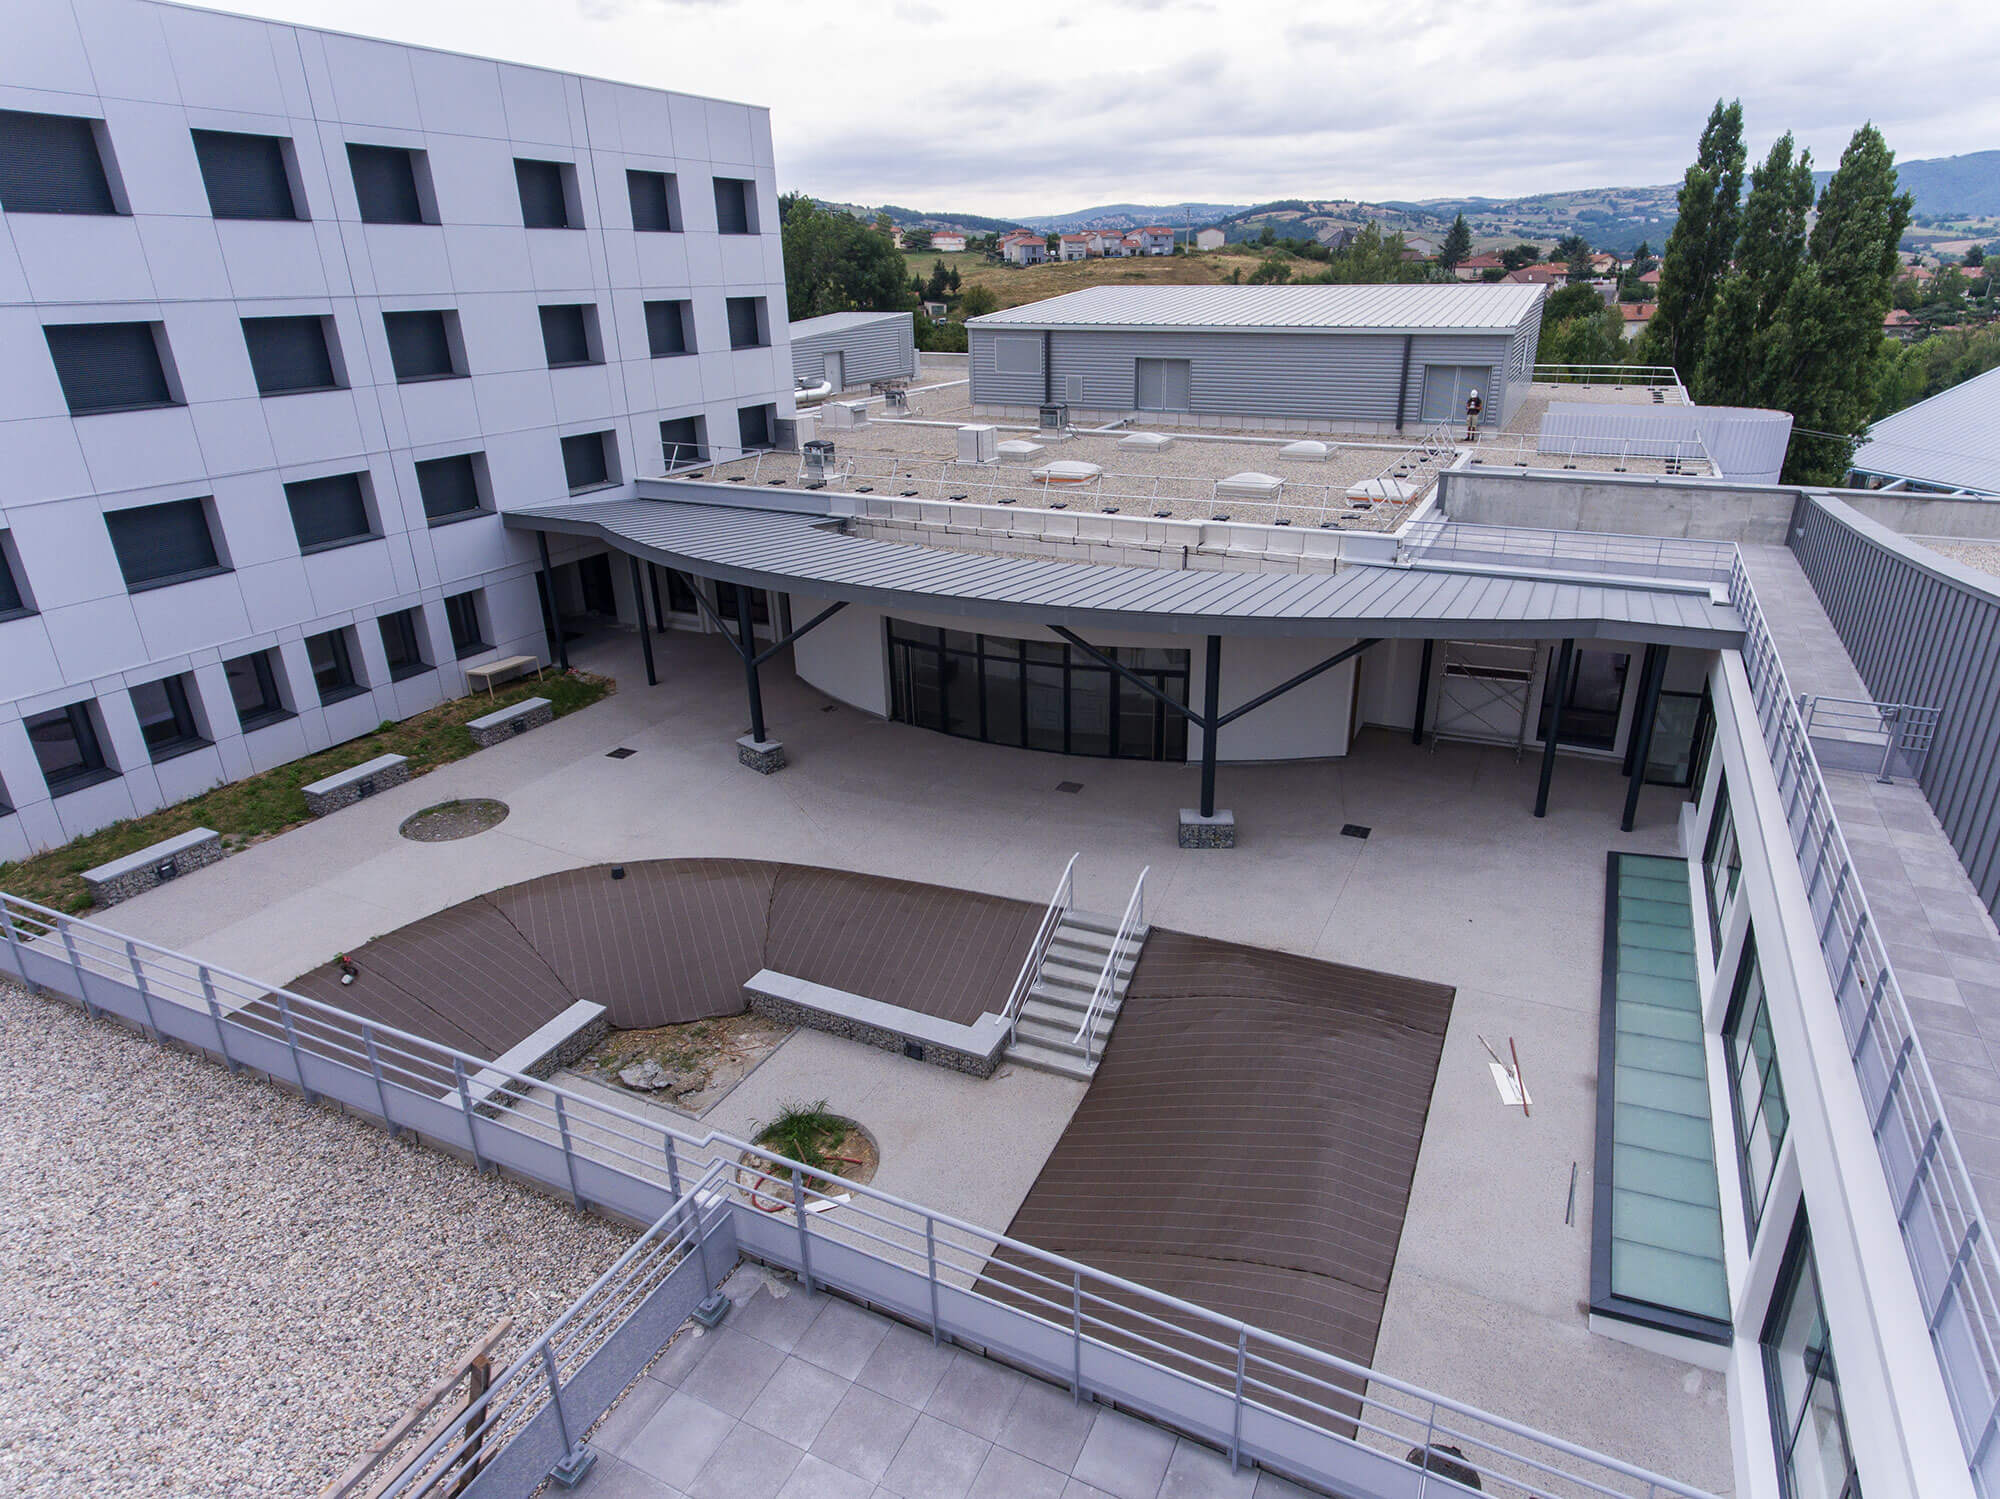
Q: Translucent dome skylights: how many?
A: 6